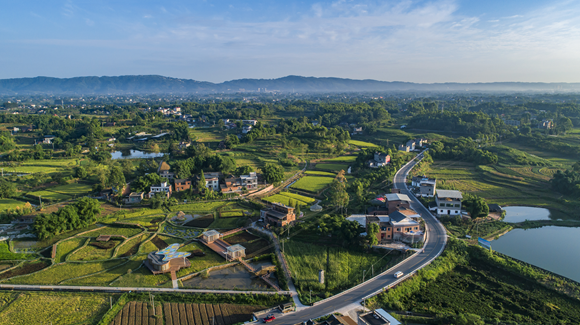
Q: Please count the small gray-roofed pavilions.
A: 2